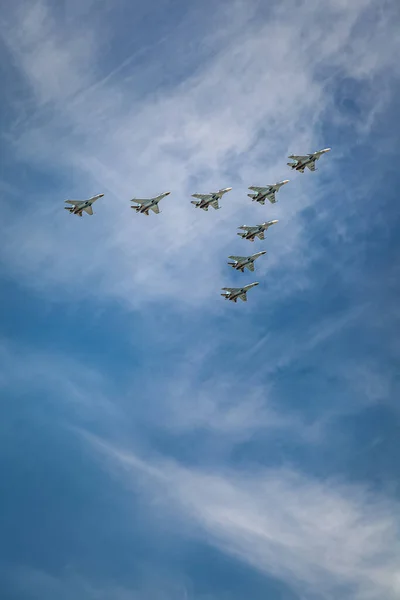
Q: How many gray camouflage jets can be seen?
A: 8